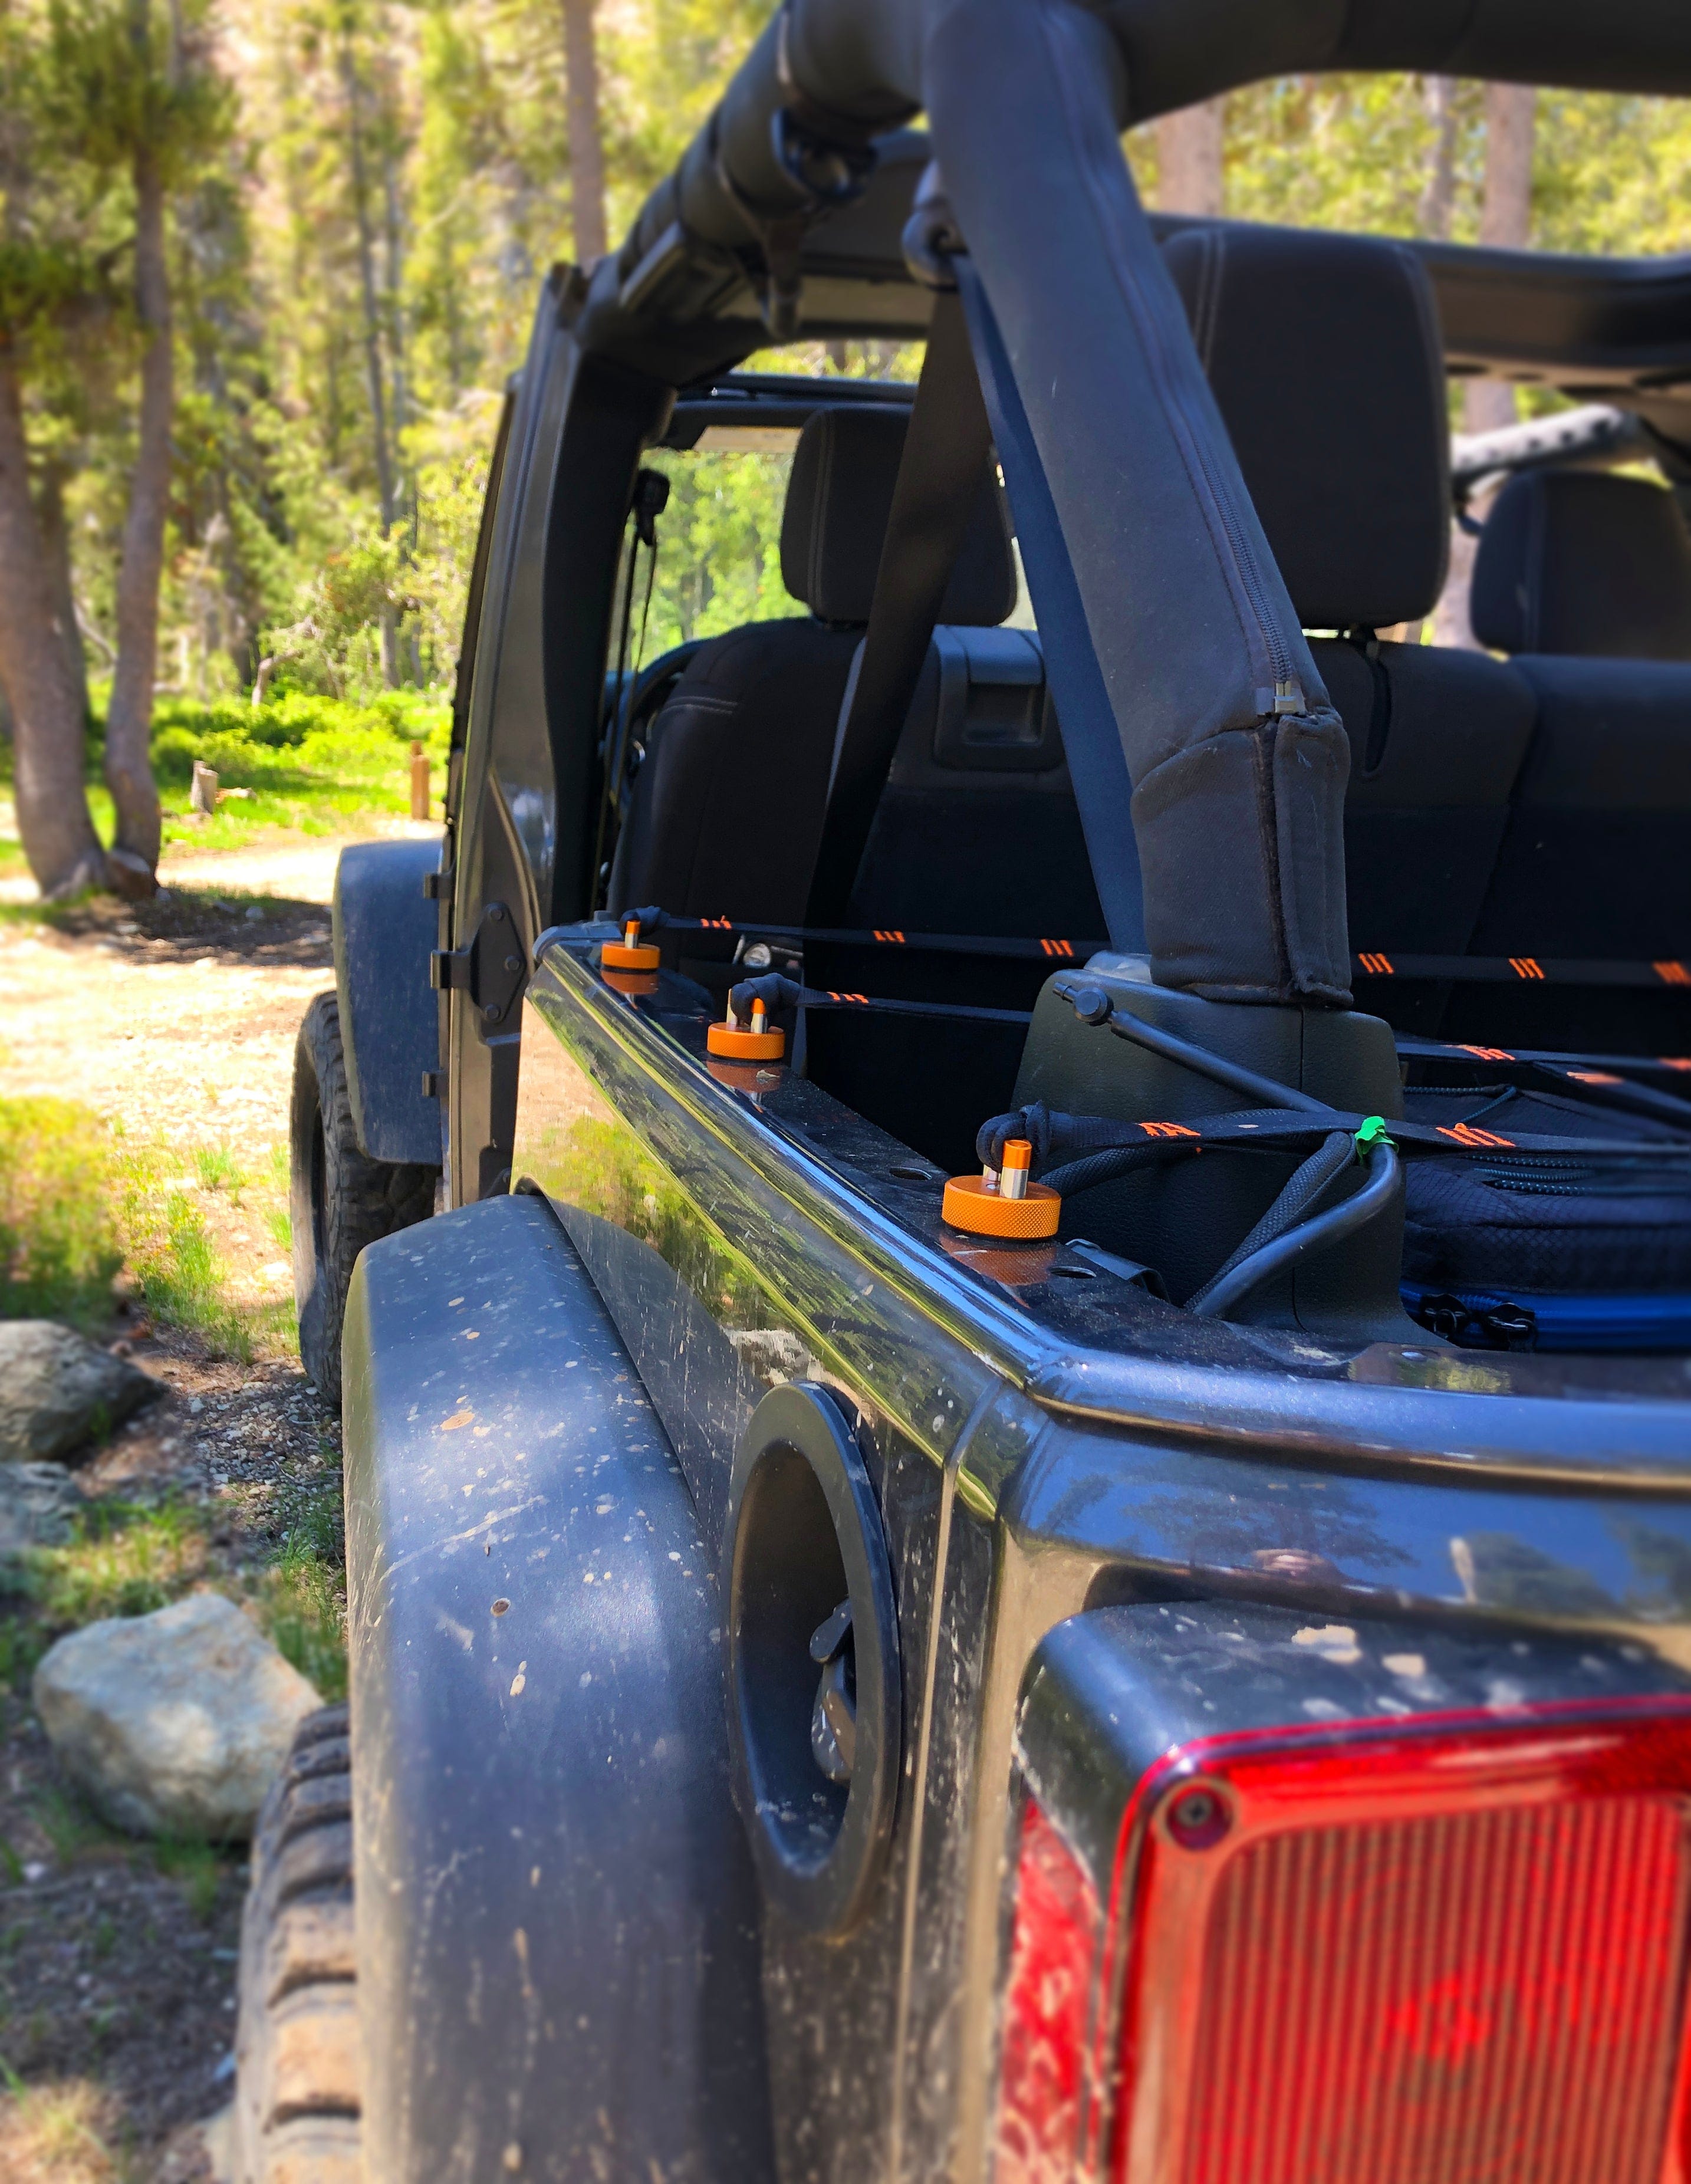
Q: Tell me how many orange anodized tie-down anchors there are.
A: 3